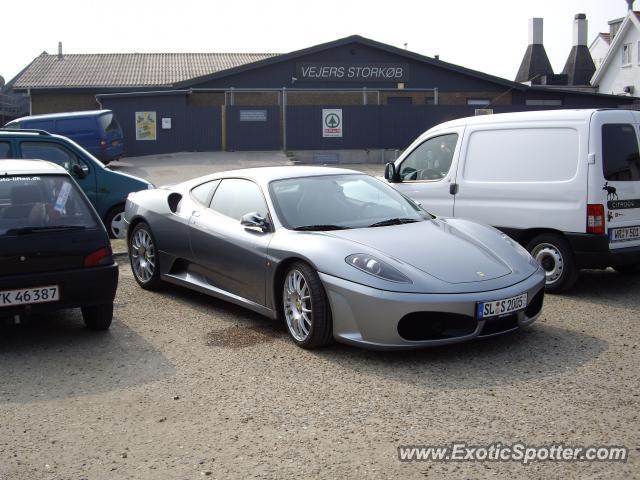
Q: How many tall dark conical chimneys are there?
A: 2